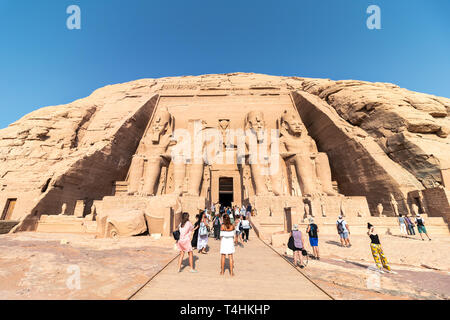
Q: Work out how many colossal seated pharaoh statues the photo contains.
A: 4